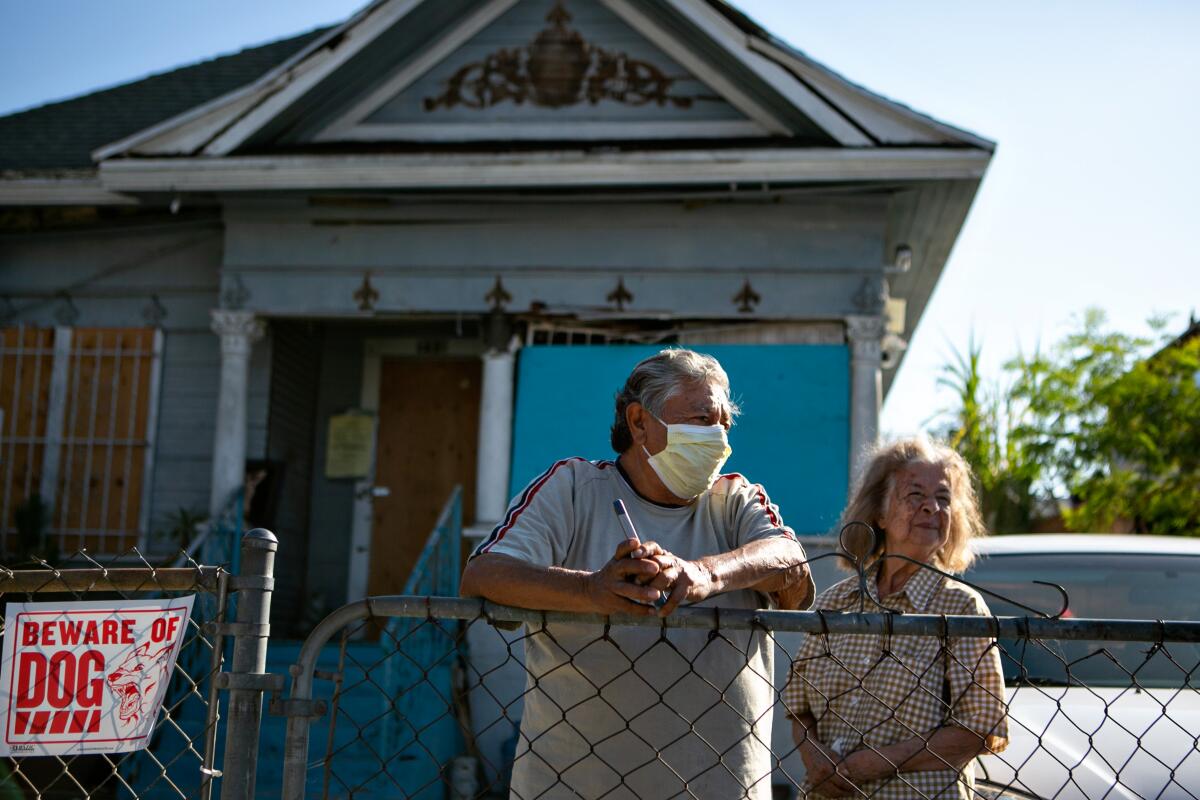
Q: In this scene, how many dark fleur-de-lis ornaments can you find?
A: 4